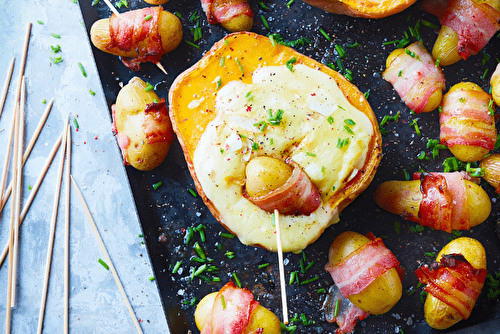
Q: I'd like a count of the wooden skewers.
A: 11